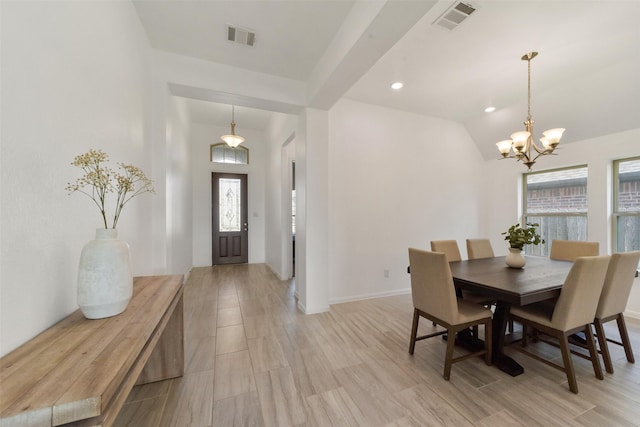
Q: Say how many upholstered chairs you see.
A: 6